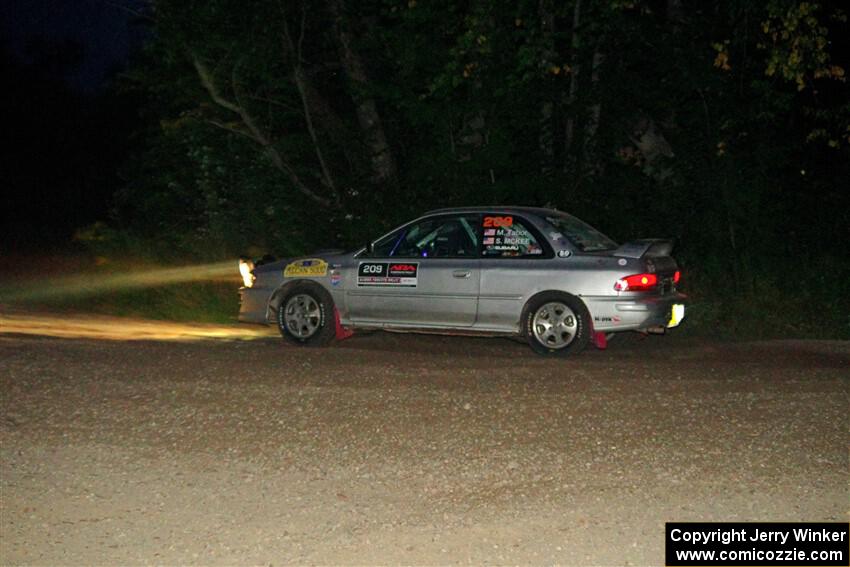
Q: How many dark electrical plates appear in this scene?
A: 0